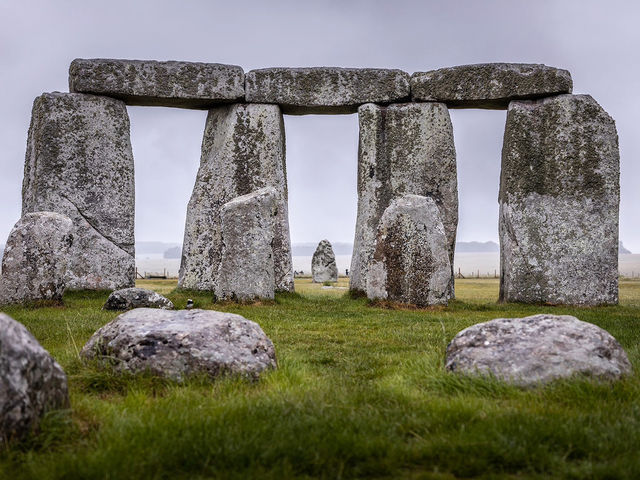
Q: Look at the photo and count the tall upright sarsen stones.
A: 4